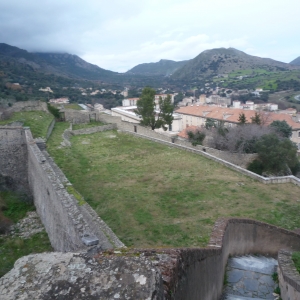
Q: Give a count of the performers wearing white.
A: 0